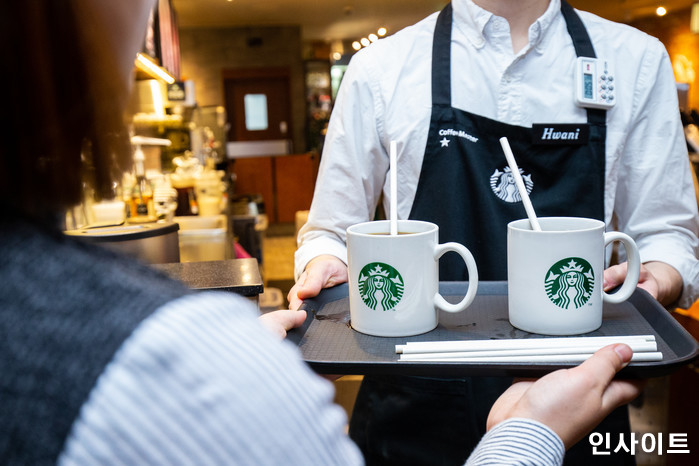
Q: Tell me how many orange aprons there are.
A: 0